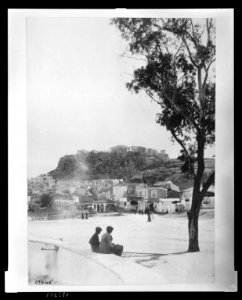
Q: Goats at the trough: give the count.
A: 0